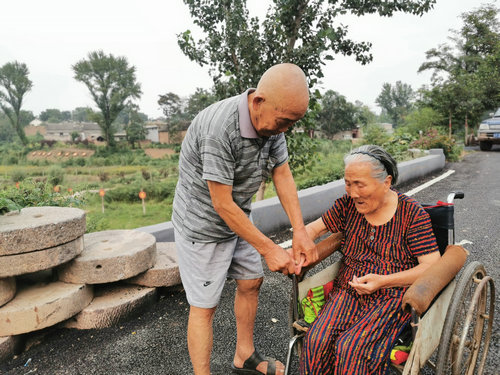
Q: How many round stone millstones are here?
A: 8